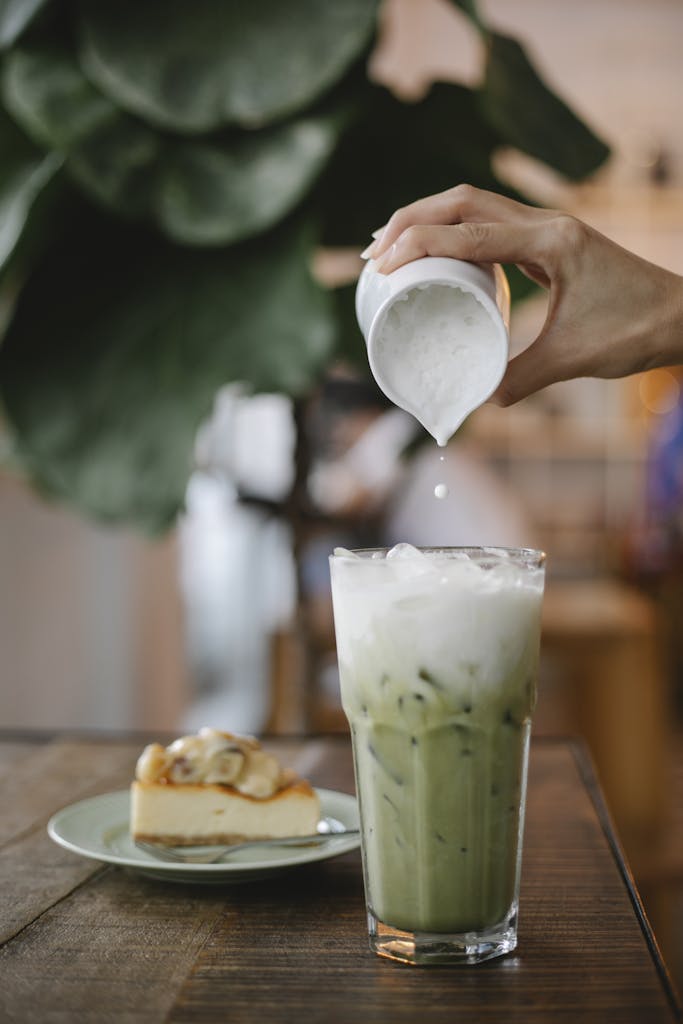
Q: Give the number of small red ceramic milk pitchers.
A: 0